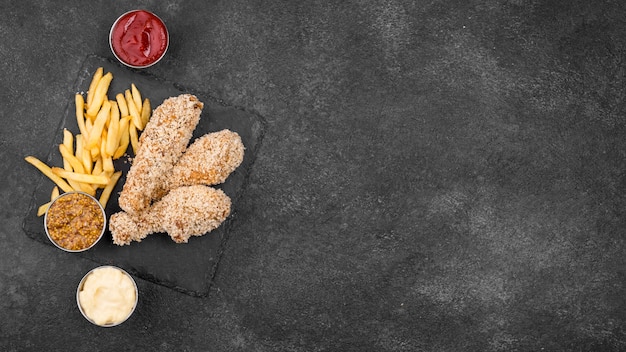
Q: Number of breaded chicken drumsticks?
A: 3